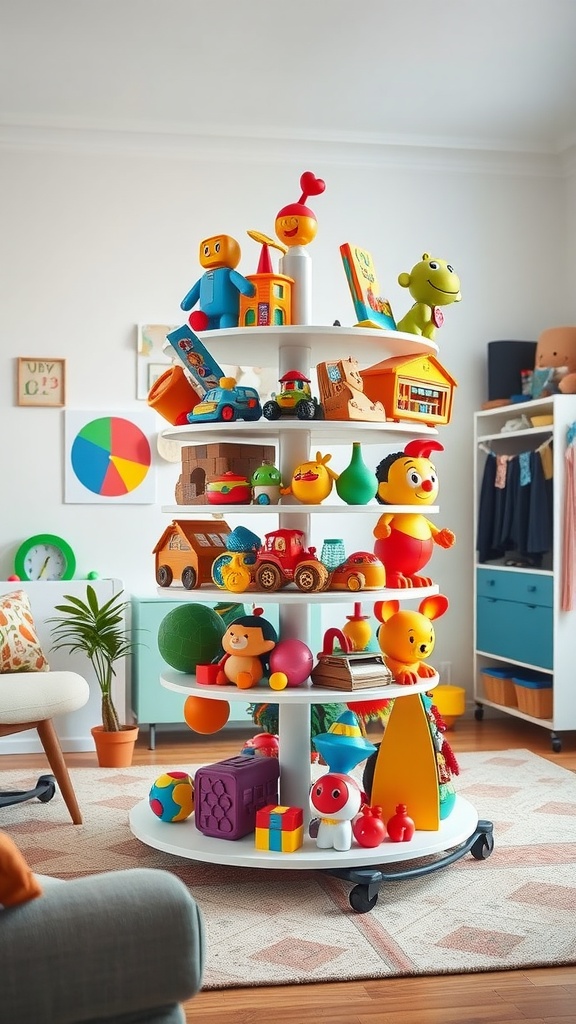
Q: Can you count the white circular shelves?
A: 6